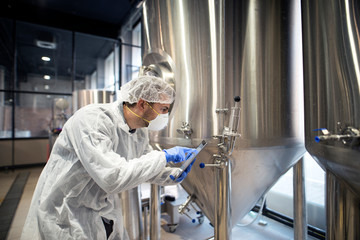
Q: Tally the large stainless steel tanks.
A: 2